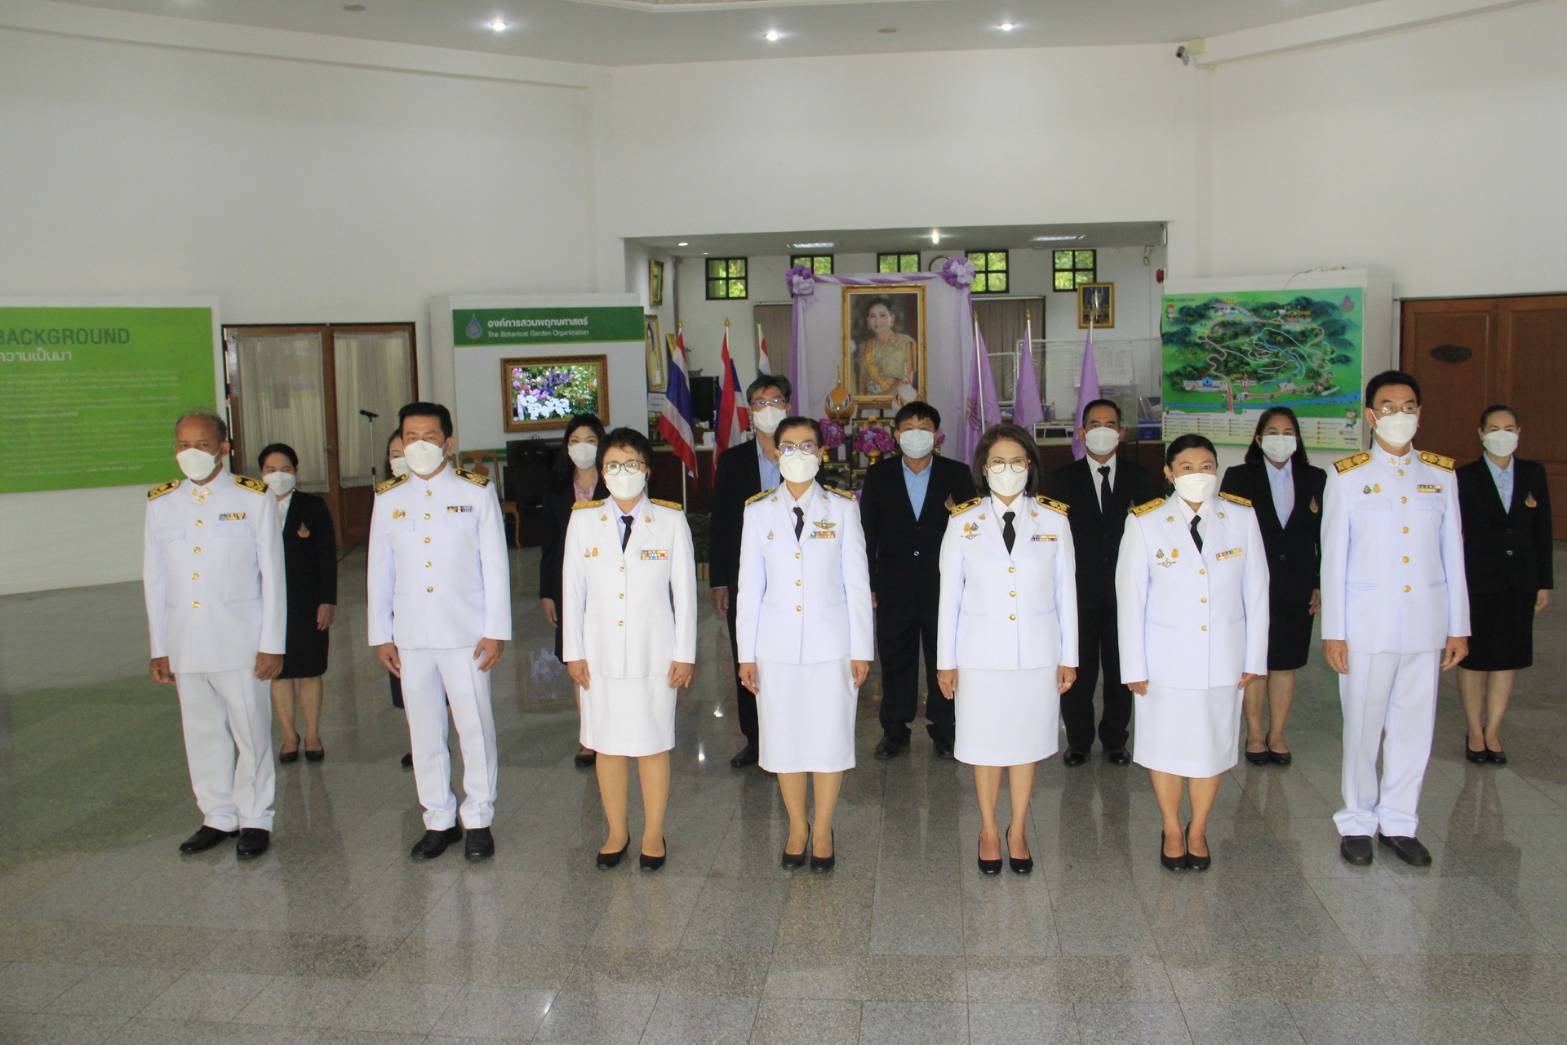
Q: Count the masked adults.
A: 15